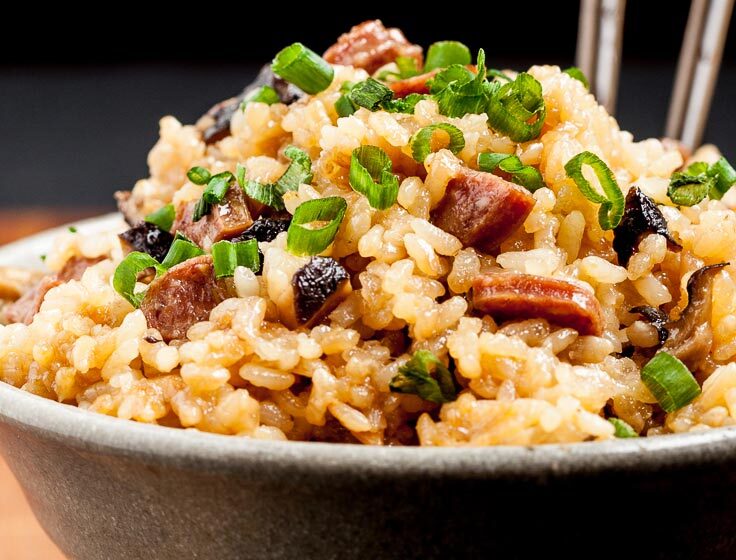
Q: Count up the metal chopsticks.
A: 2